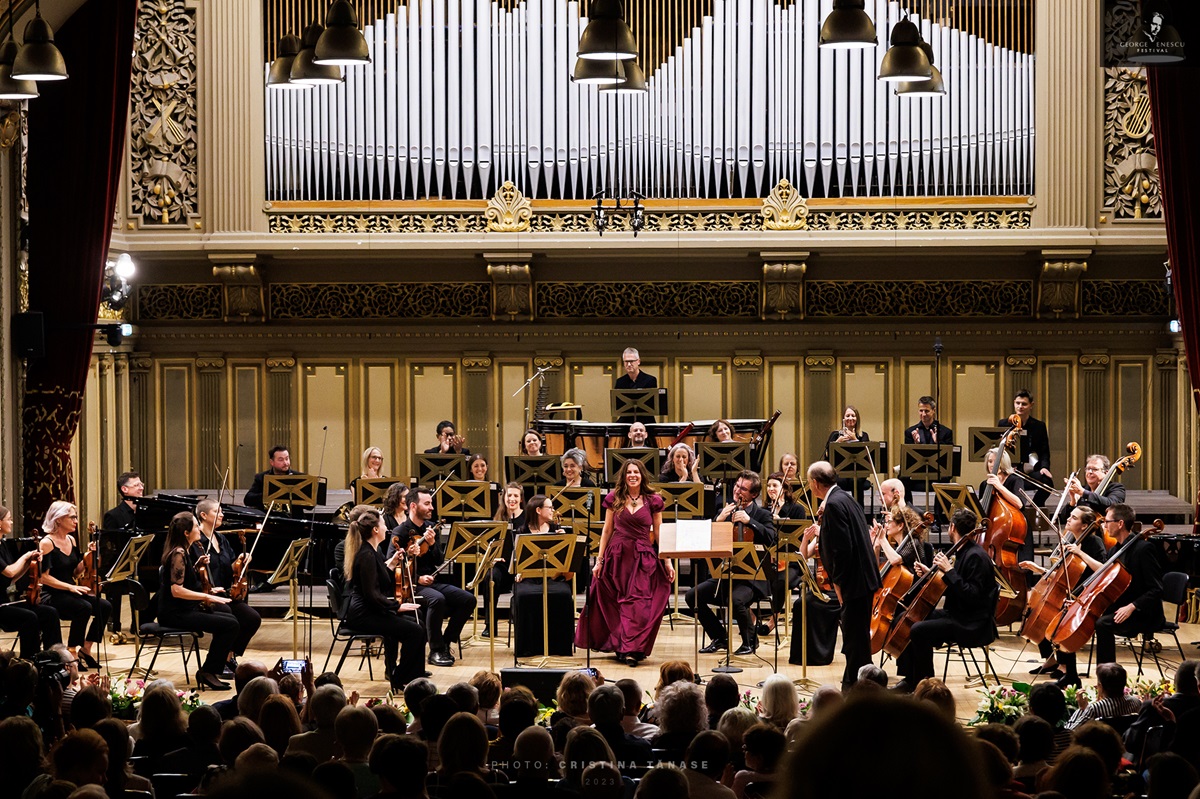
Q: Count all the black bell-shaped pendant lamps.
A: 11